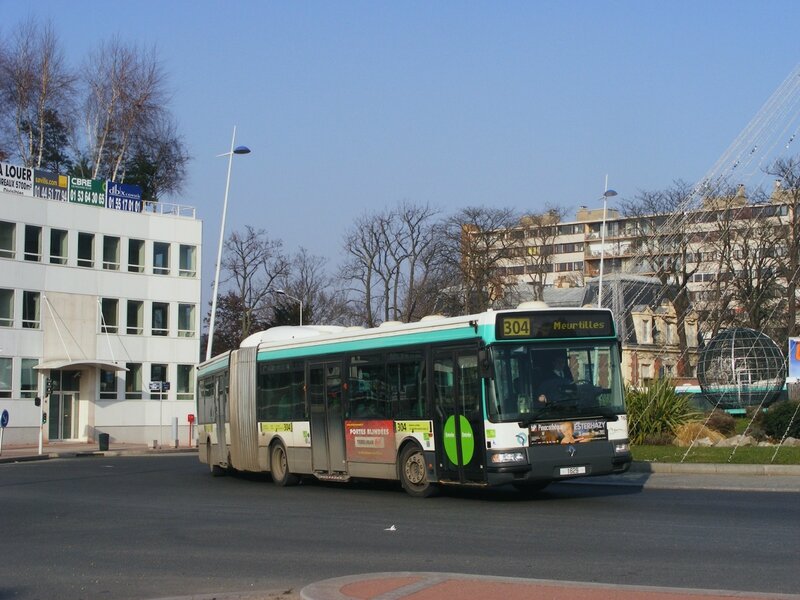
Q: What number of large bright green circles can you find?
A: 1